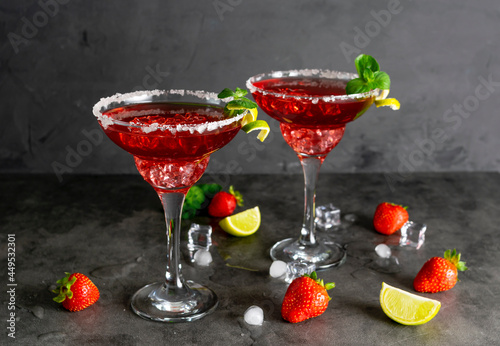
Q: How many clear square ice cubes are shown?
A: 4